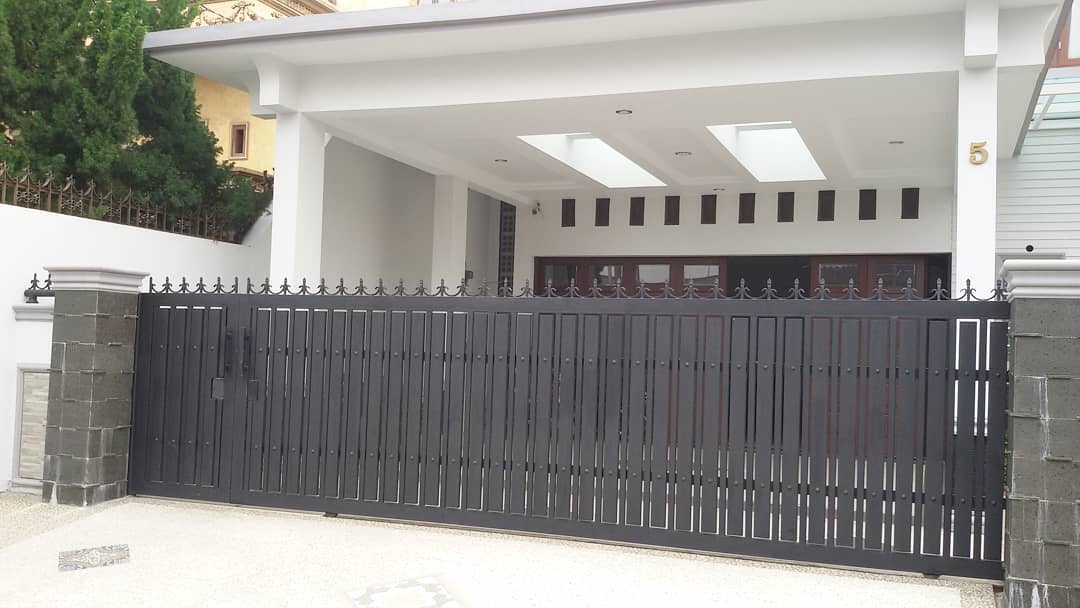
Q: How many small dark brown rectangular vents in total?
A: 10